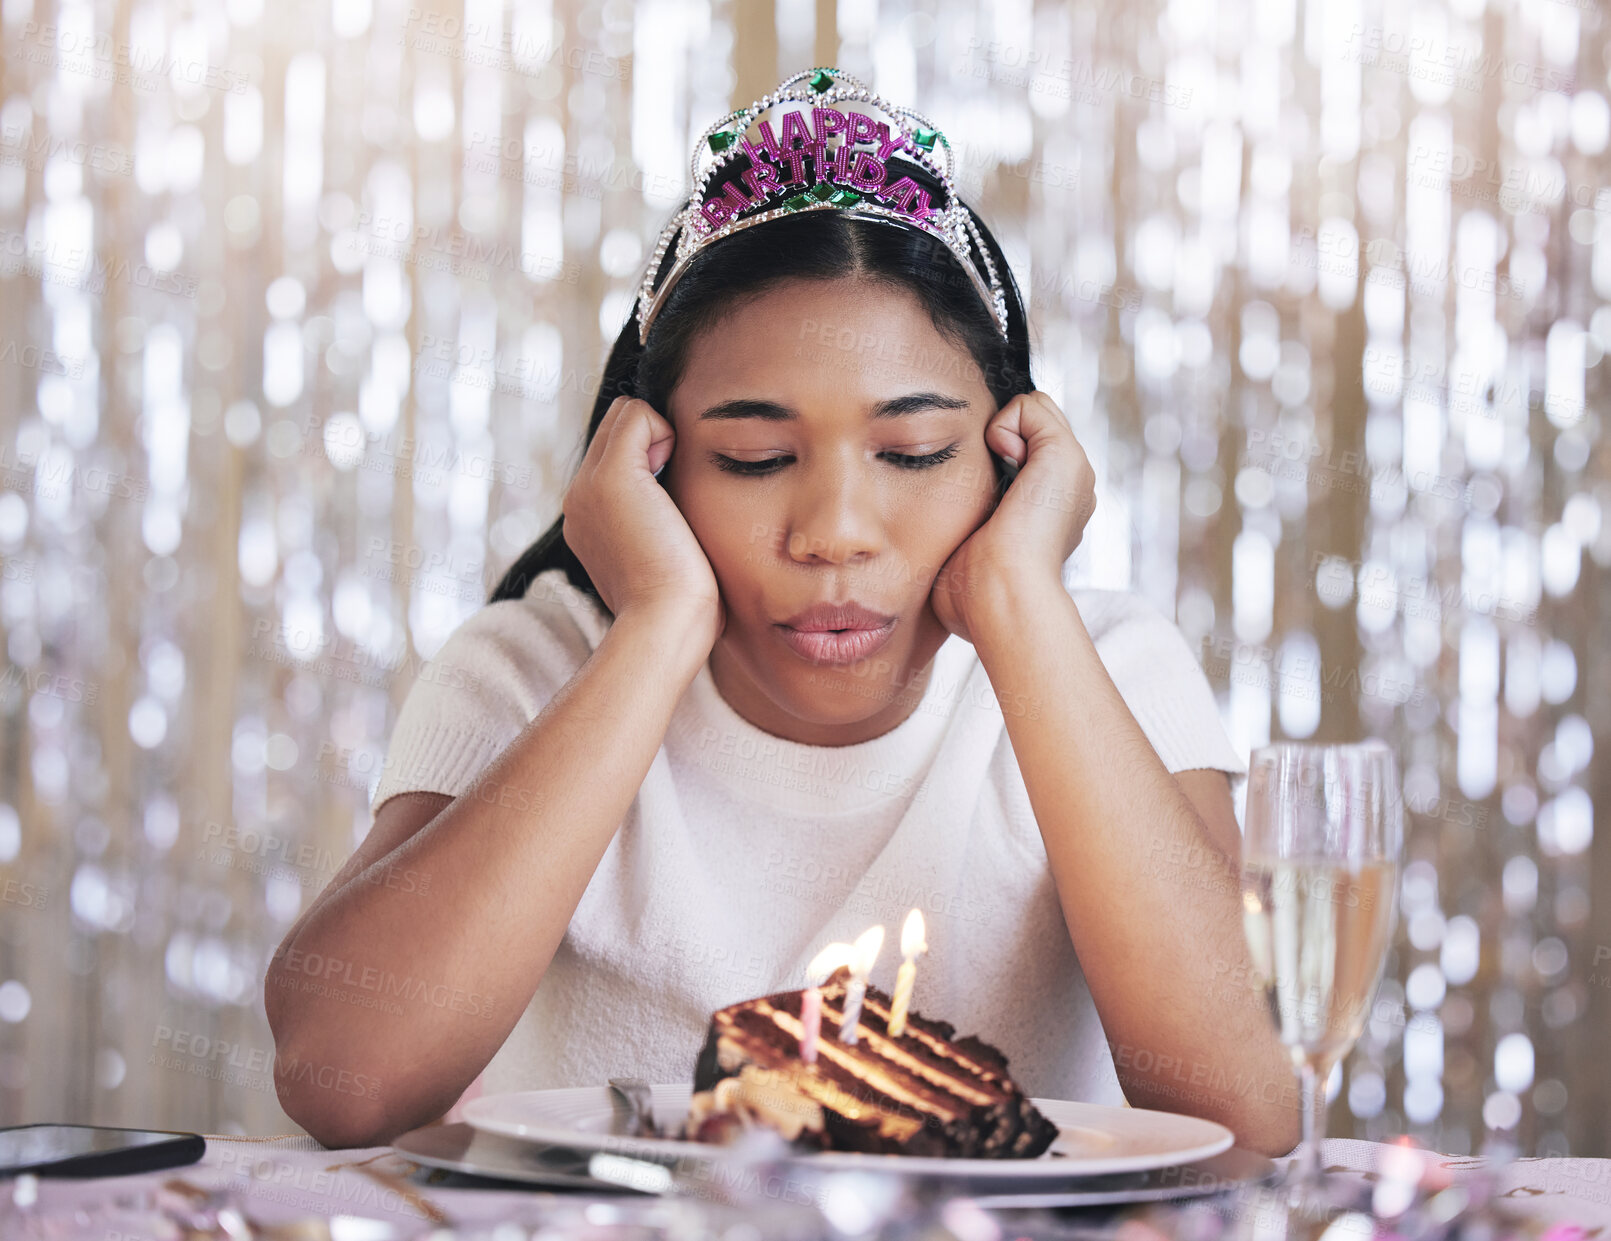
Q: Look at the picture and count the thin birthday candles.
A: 3